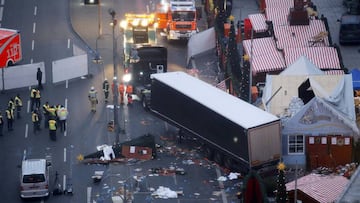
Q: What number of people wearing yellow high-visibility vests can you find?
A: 12